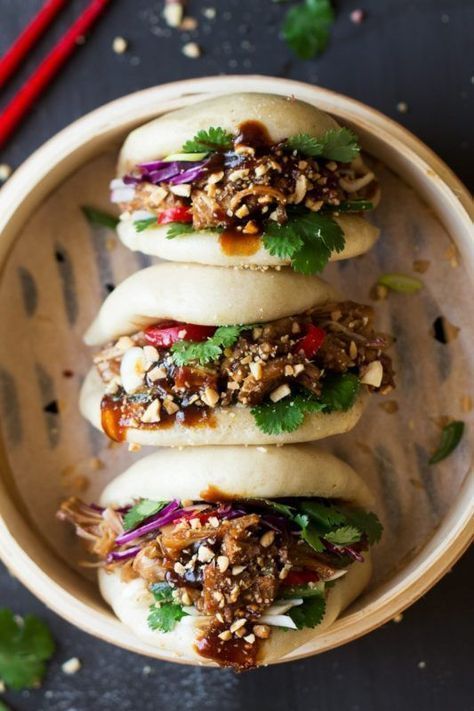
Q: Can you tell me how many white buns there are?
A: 3